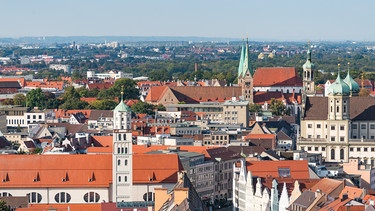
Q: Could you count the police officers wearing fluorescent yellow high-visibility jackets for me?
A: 0